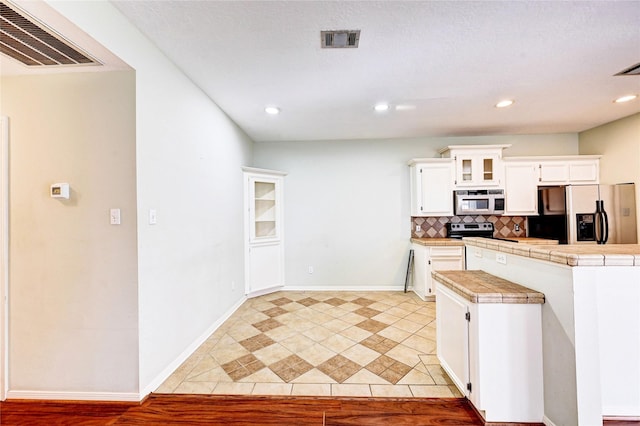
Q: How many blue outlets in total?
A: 0